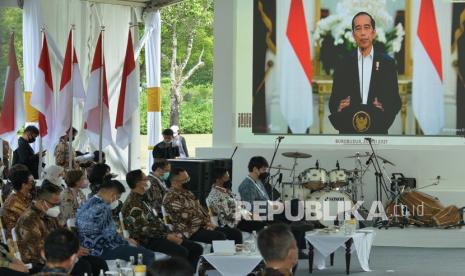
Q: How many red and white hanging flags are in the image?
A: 7